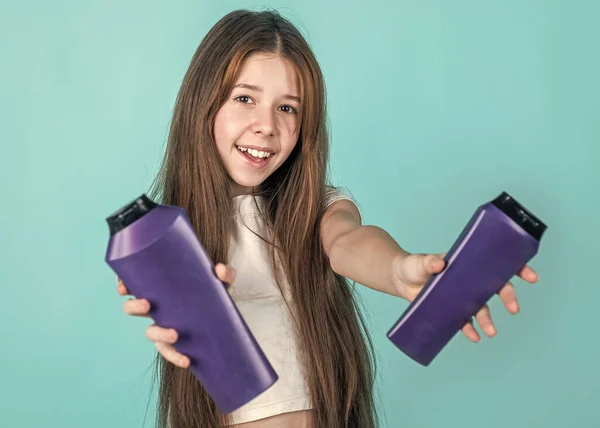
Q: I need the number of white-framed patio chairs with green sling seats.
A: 0